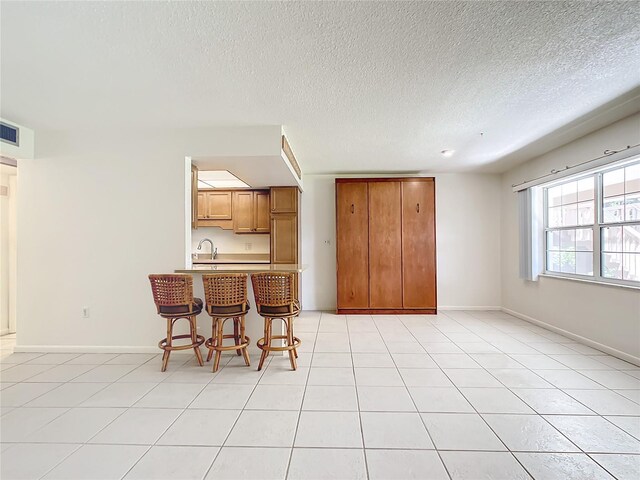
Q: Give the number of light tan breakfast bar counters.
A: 1